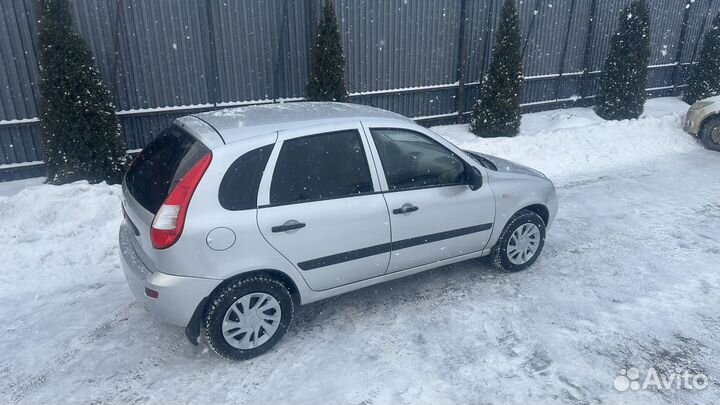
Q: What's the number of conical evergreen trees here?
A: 5